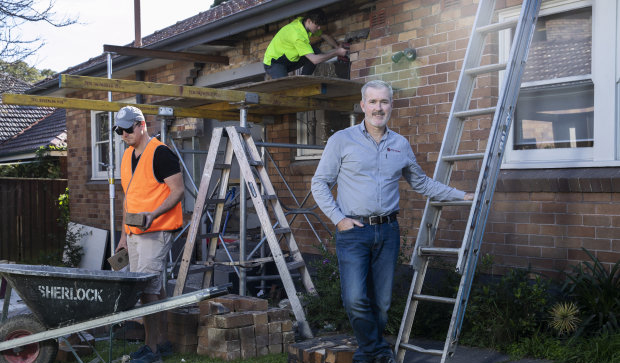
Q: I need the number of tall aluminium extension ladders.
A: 1